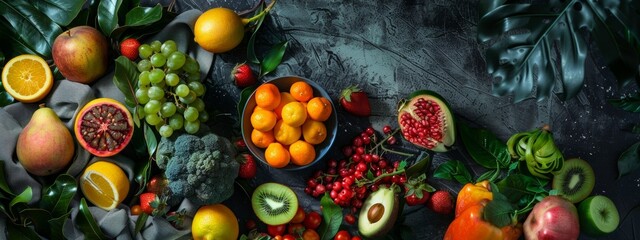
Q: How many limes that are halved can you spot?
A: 1